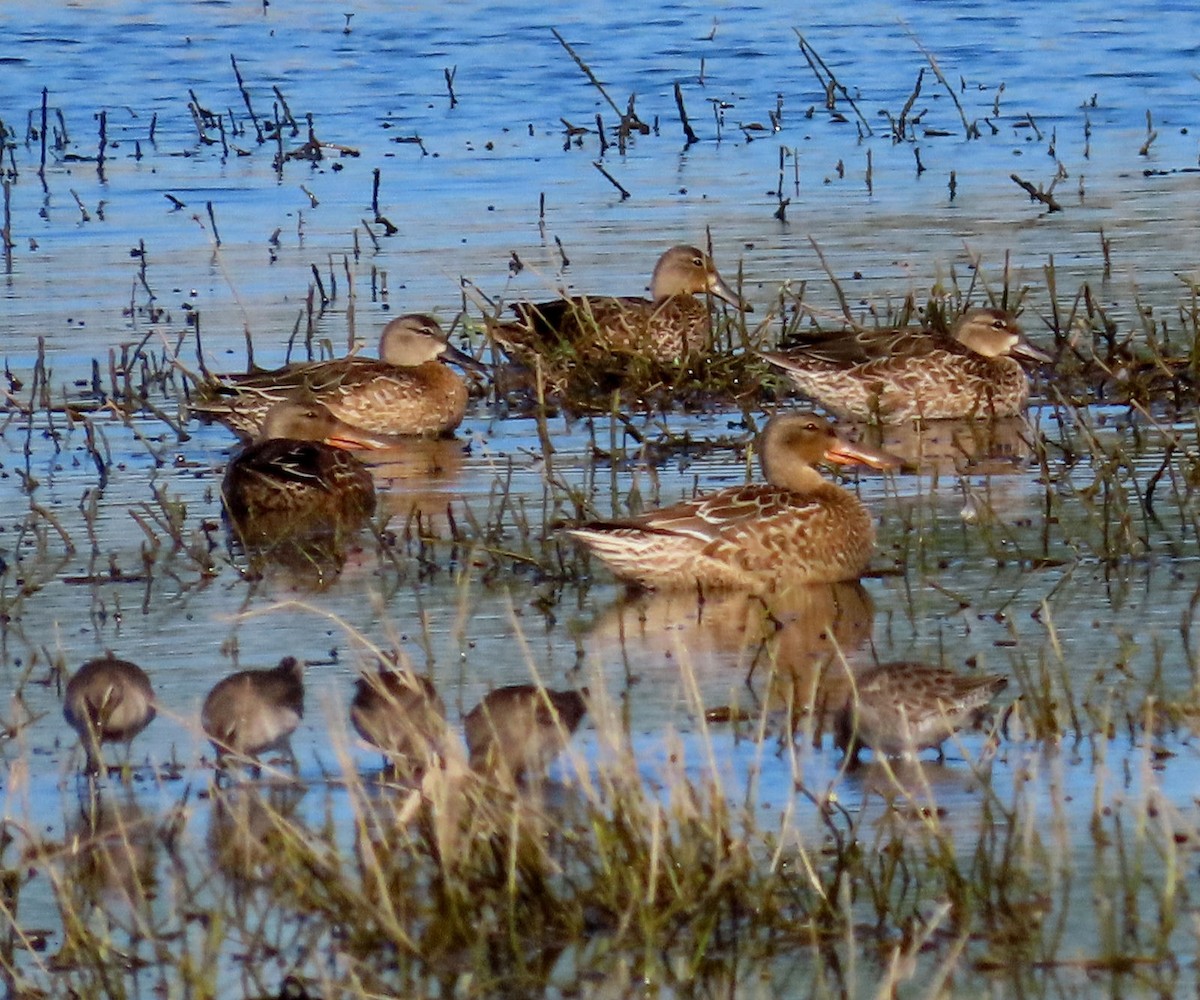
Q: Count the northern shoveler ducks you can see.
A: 2